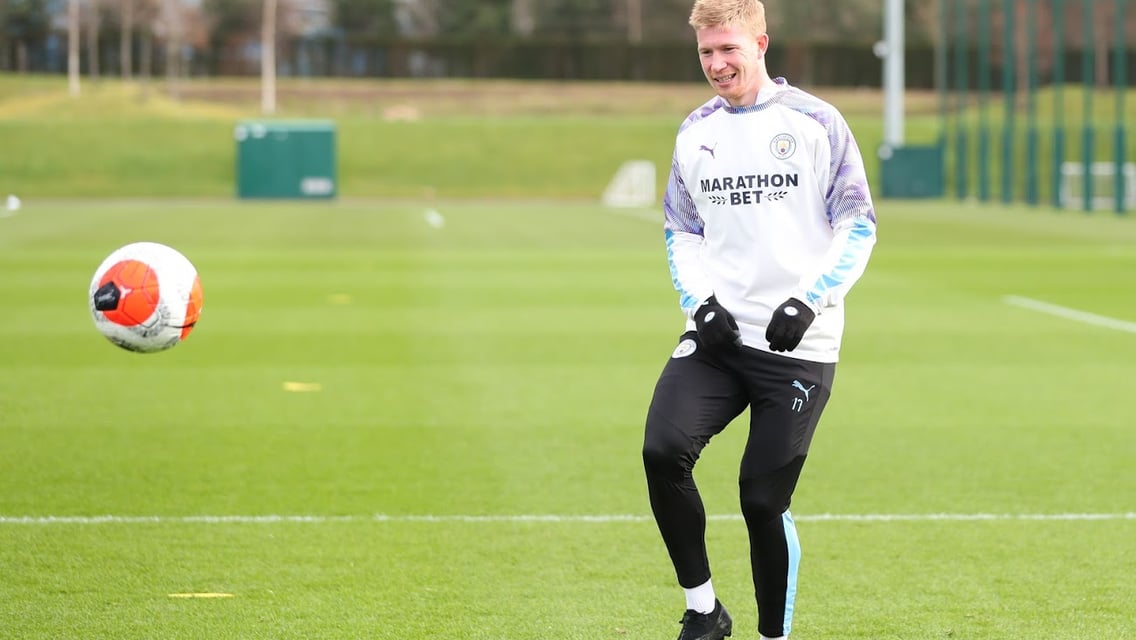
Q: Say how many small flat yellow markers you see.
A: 3